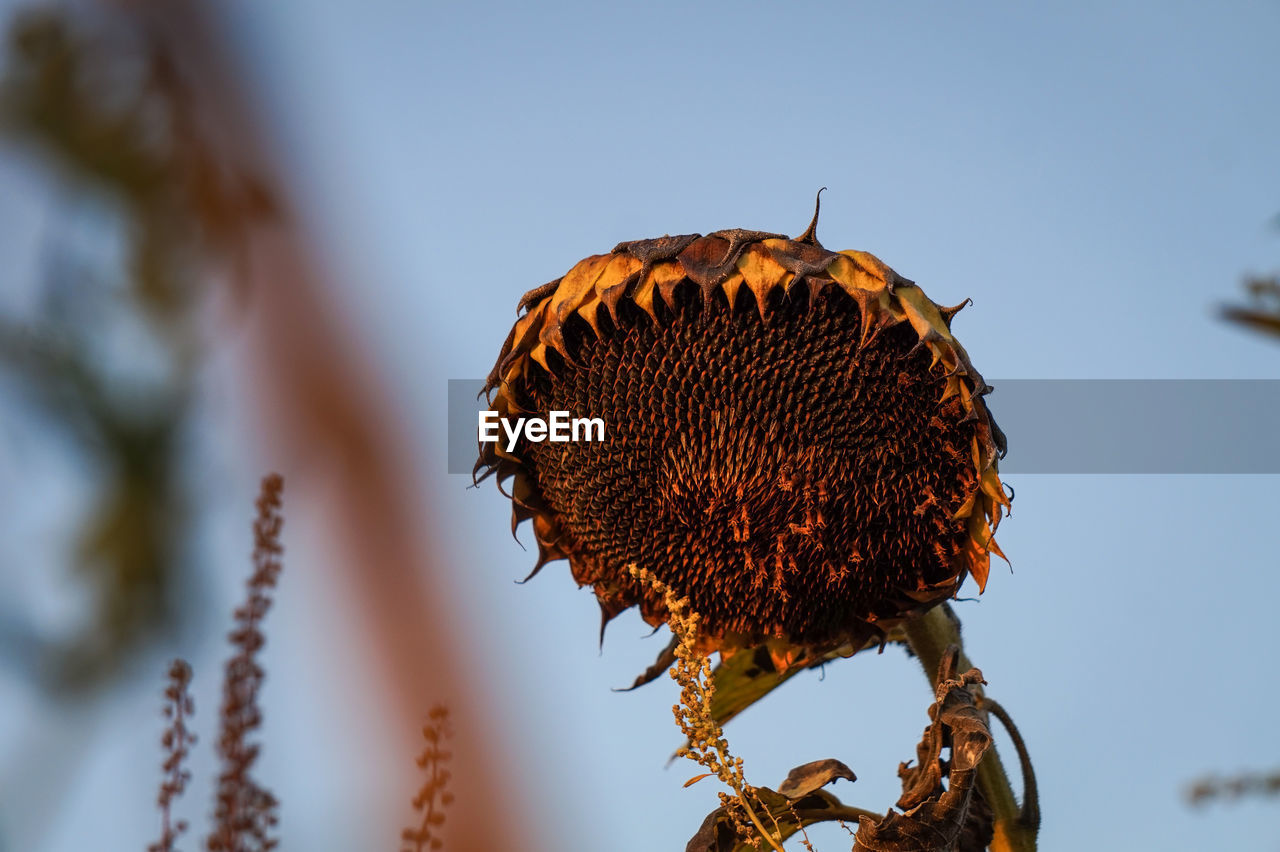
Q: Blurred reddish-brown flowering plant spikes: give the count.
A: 3